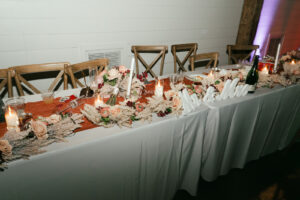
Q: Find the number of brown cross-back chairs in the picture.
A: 7